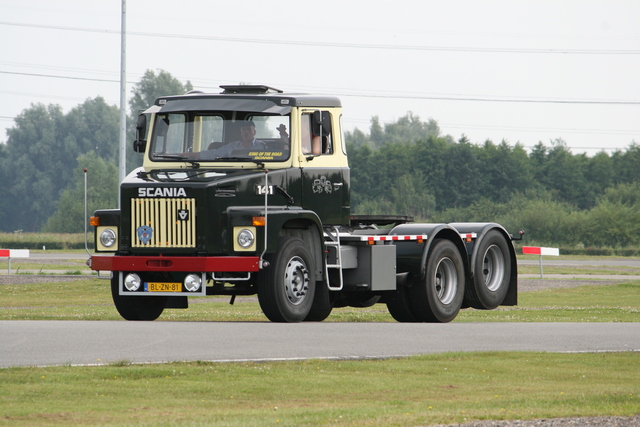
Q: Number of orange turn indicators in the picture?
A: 2